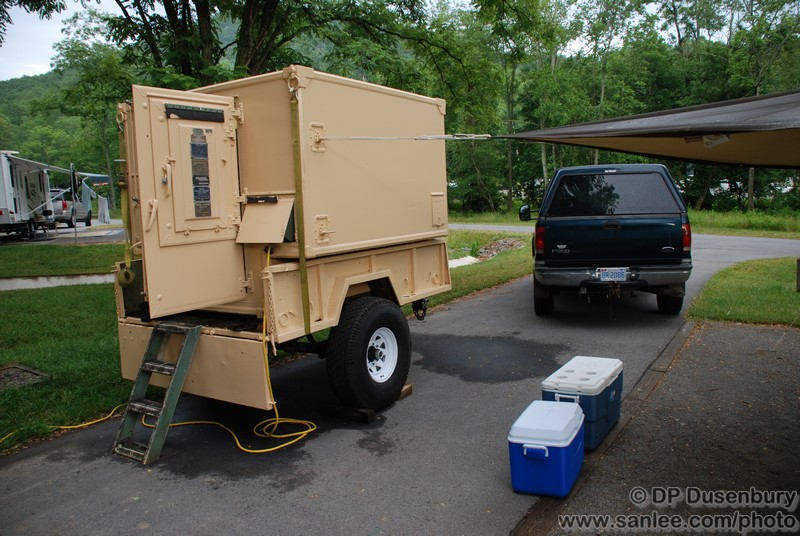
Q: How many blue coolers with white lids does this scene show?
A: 2